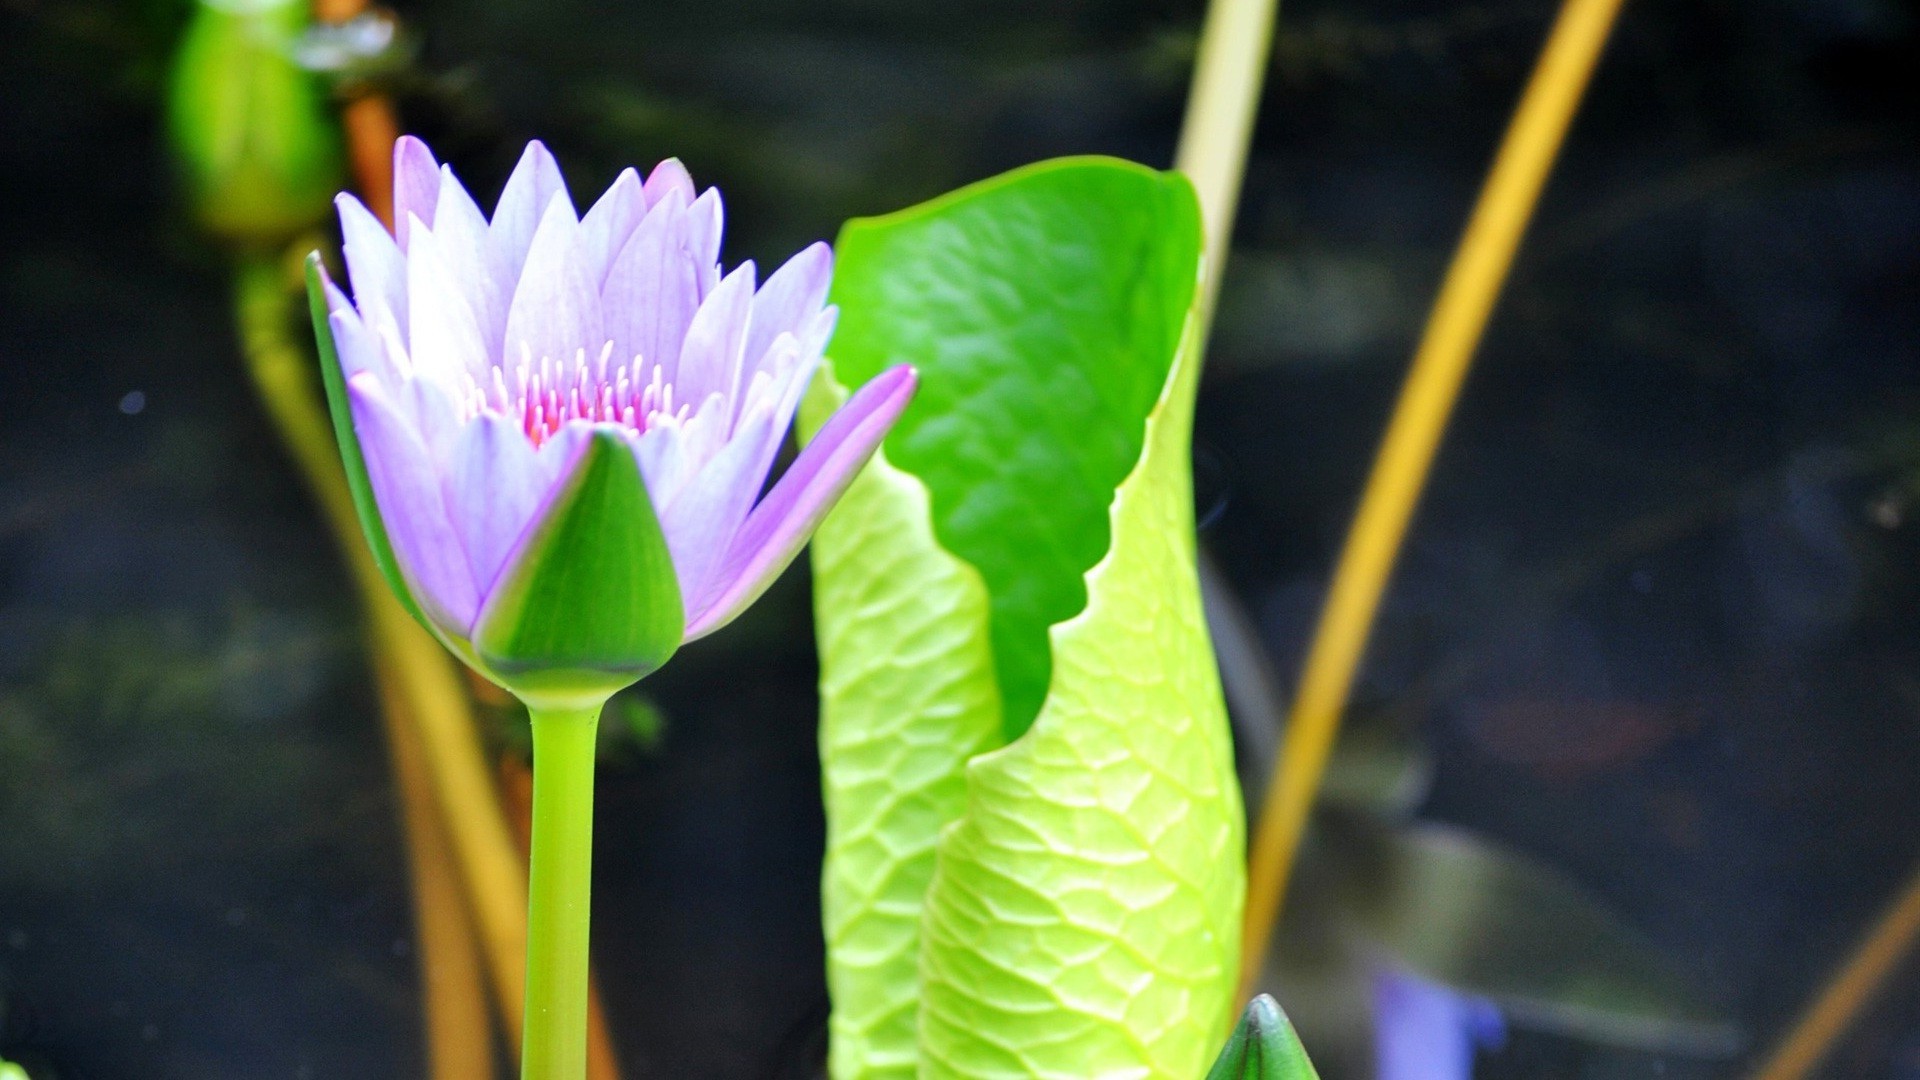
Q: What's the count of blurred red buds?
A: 0